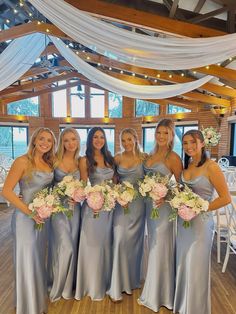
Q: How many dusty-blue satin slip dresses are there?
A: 6